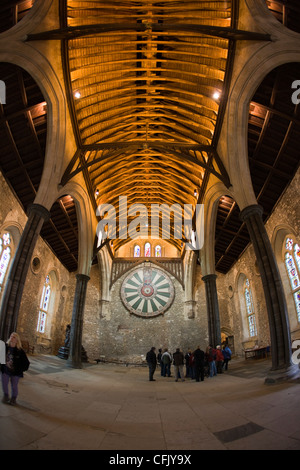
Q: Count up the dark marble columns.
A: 4